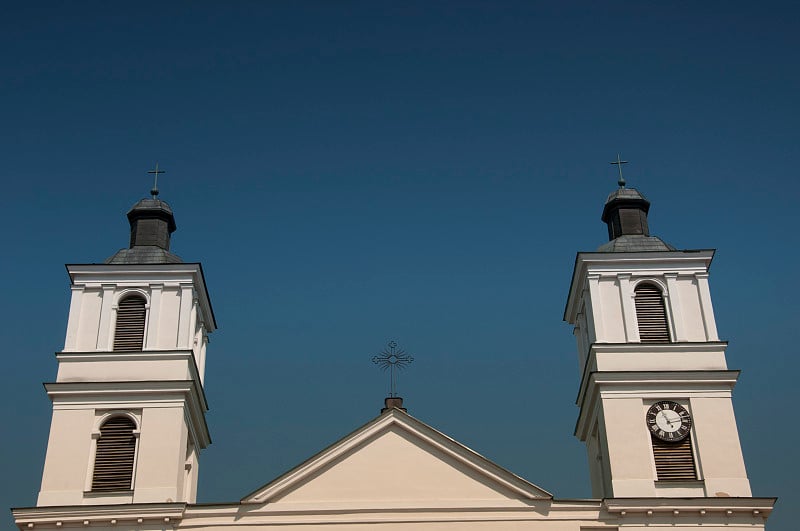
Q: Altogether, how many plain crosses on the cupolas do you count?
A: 2